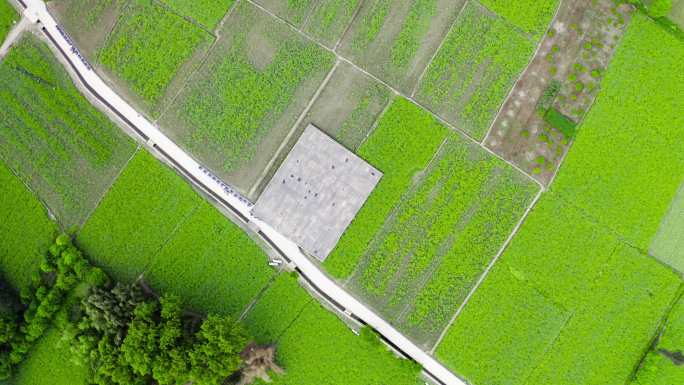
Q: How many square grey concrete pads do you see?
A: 1